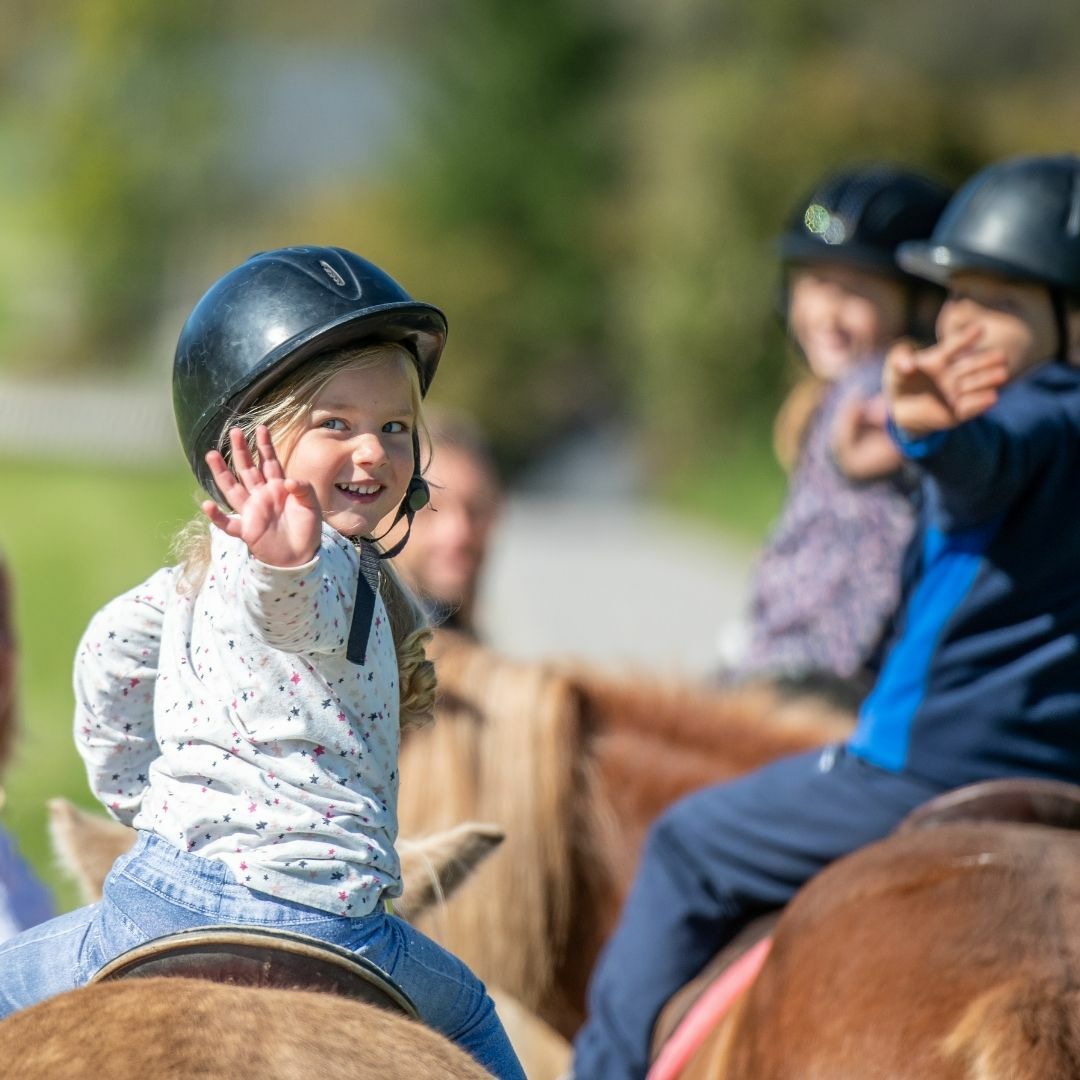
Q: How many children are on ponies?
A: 3